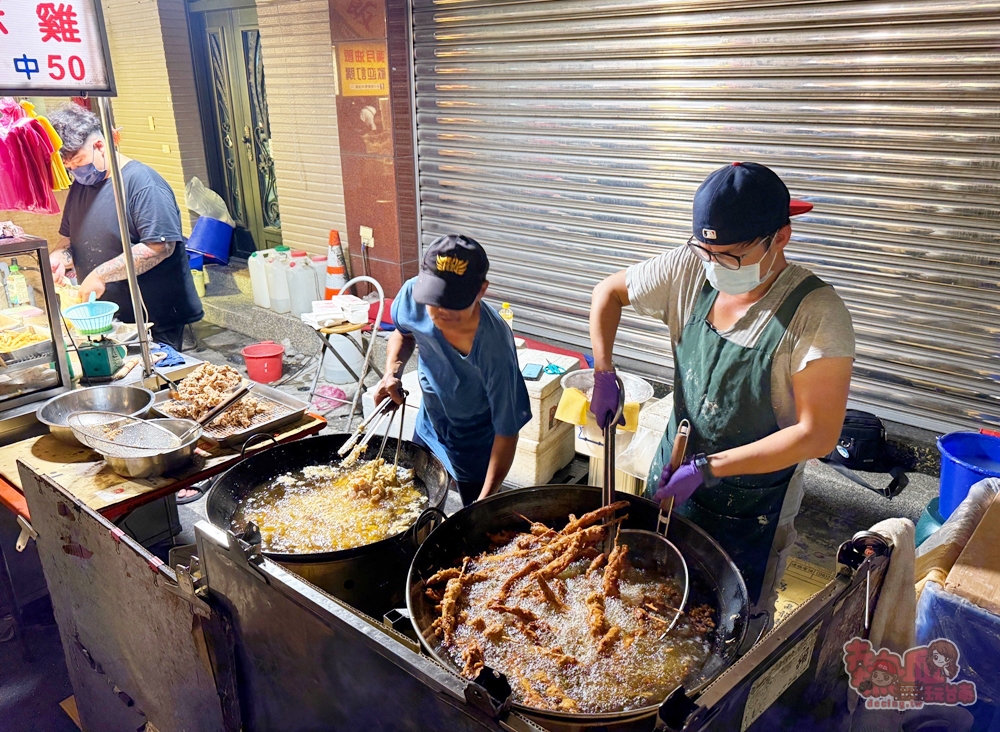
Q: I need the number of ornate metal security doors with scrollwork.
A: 1